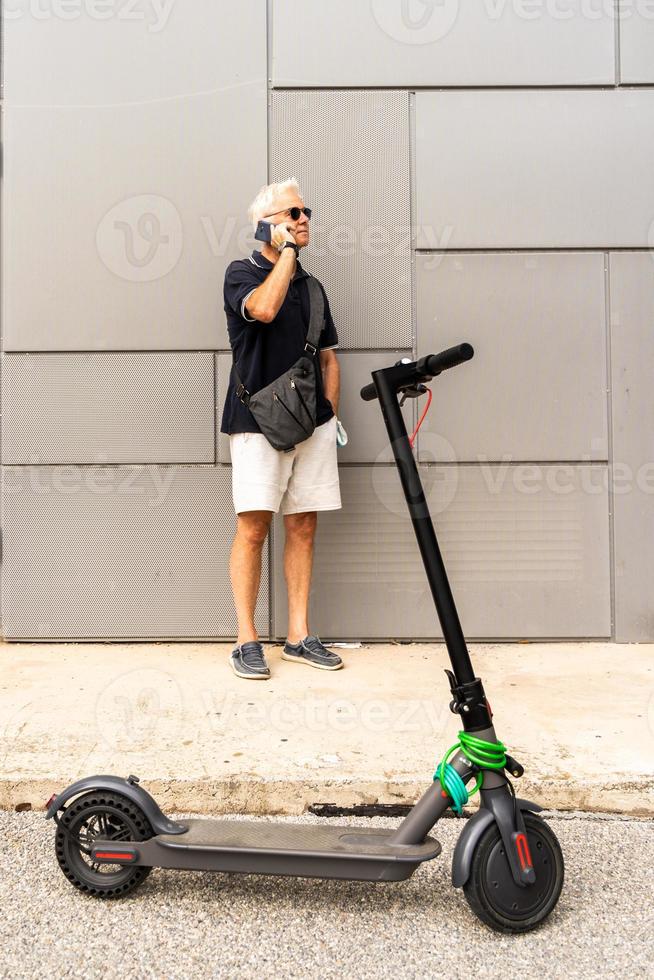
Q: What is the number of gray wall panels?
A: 11